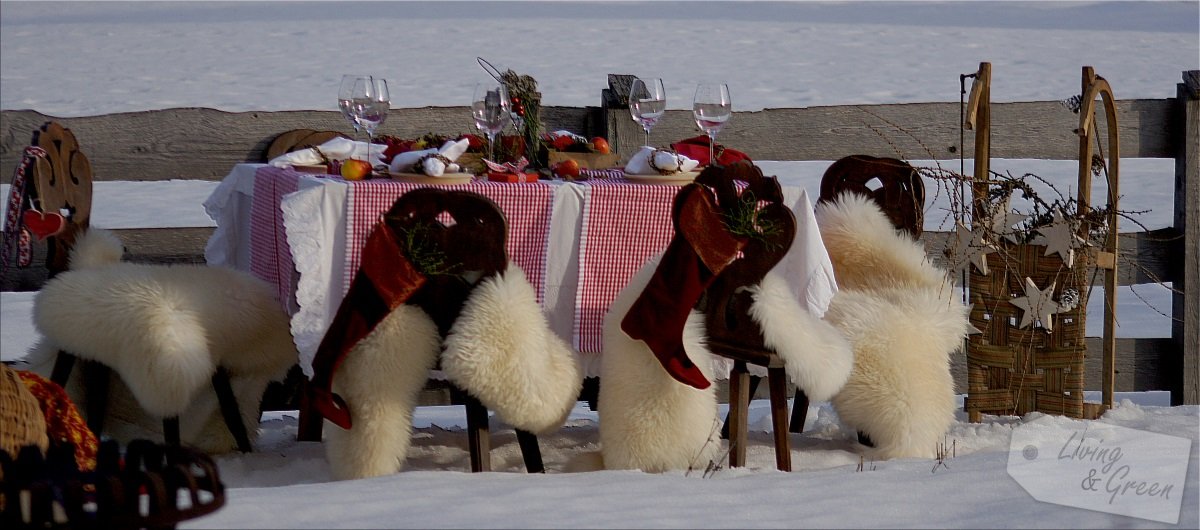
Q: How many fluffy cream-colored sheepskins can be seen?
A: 4